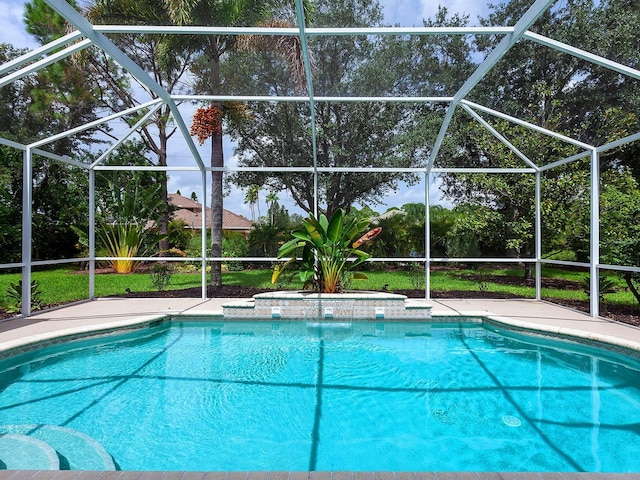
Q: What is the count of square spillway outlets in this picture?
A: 3